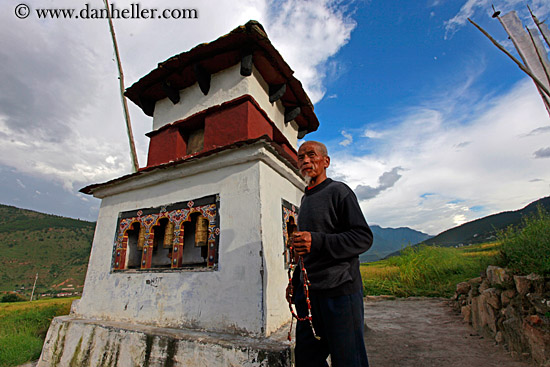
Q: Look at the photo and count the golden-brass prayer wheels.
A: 3